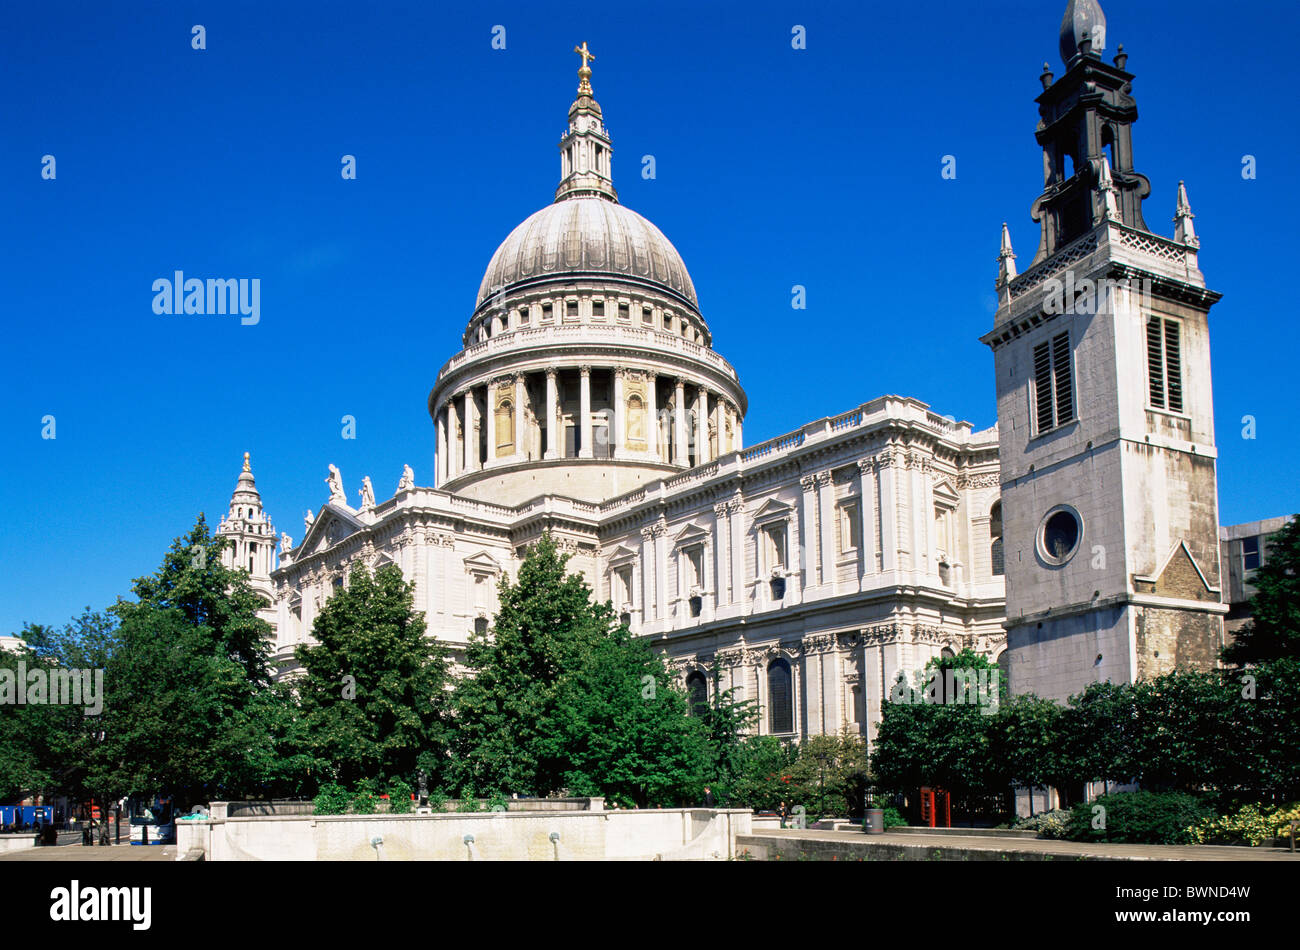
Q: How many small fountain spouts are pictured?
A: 3